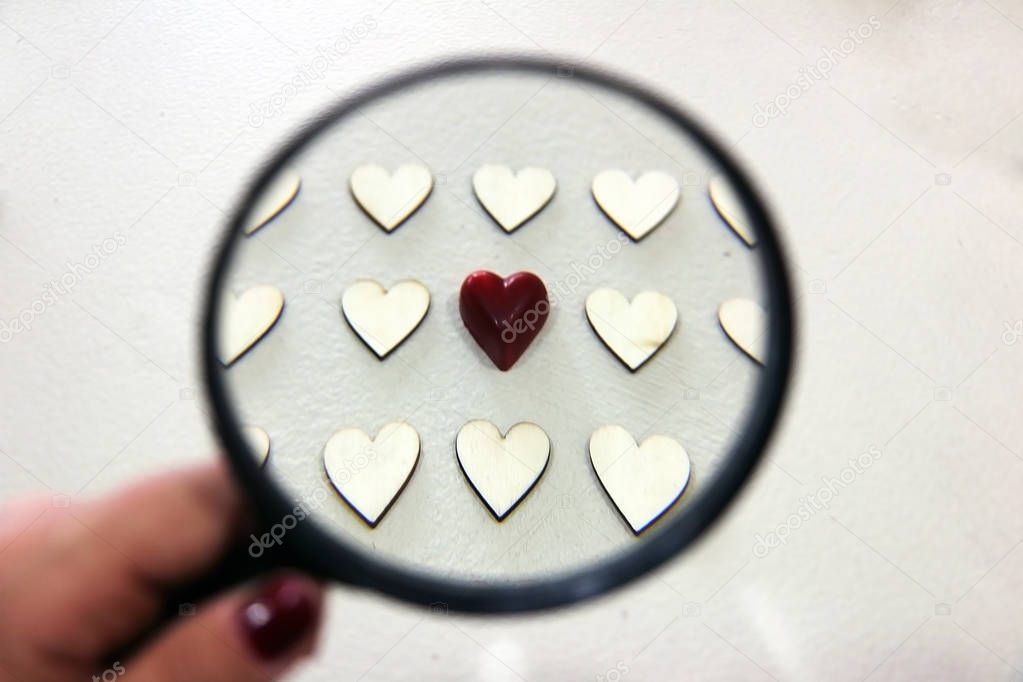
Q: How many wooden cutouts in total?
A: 13